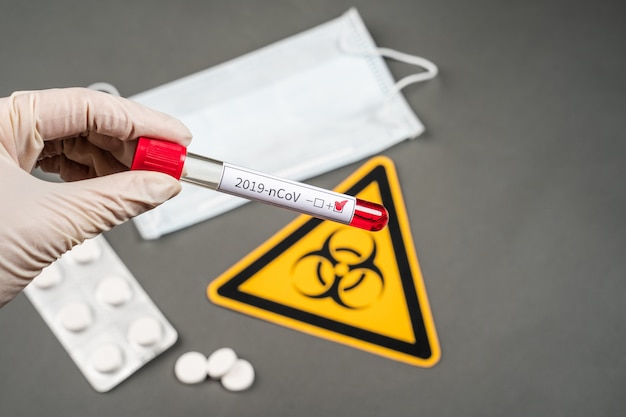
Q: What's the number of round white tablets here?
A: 9